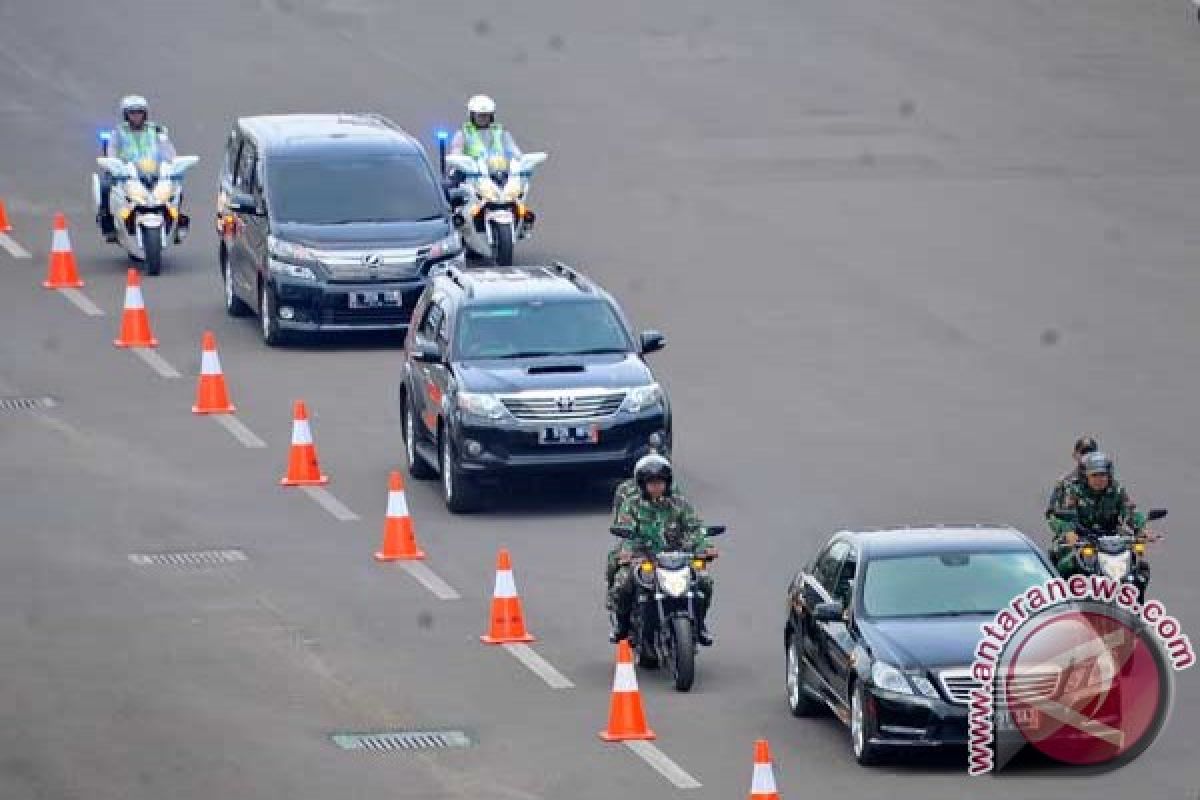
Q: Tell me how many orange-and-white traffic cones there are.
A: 9